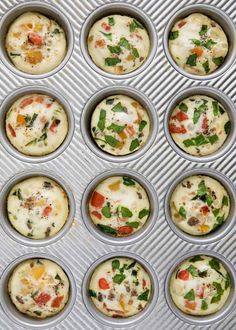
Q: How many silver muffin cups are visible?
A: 12